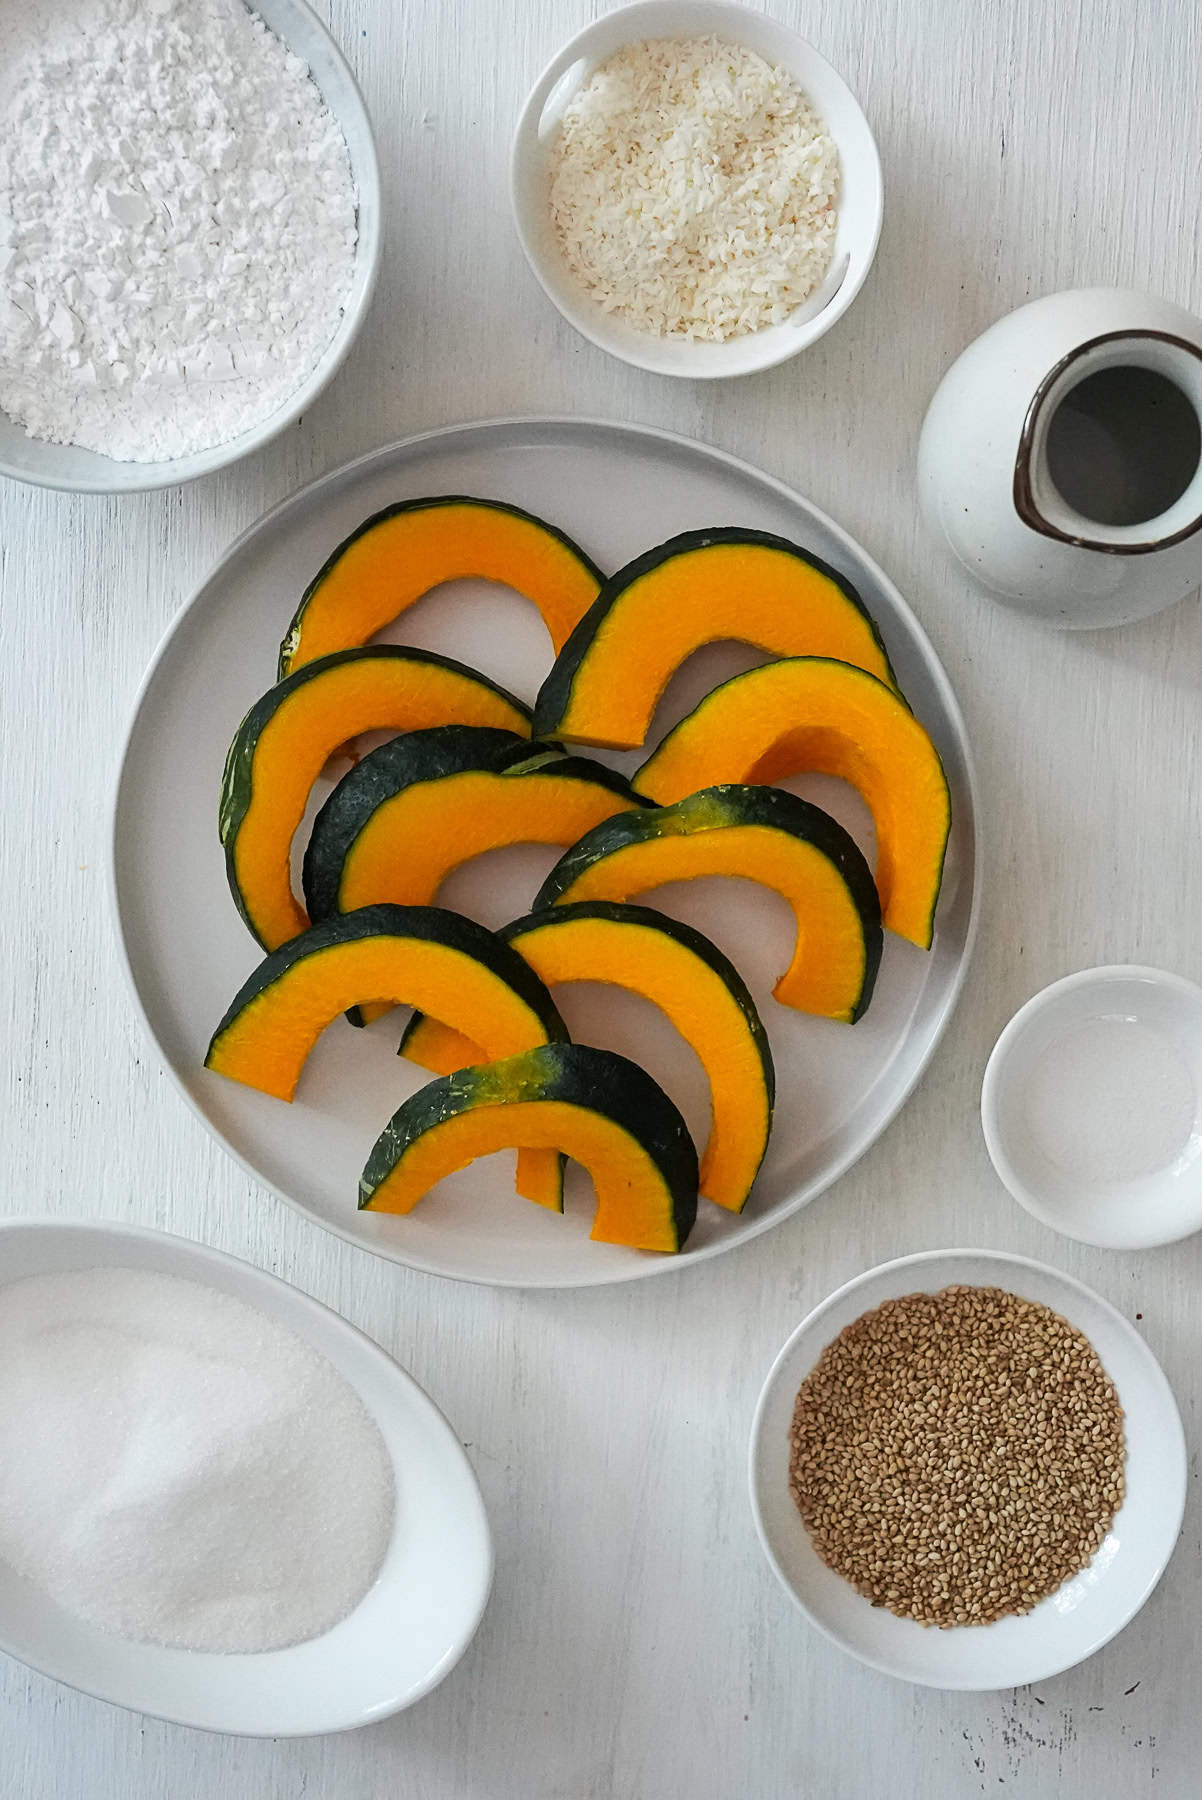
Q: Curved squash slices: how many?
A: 9